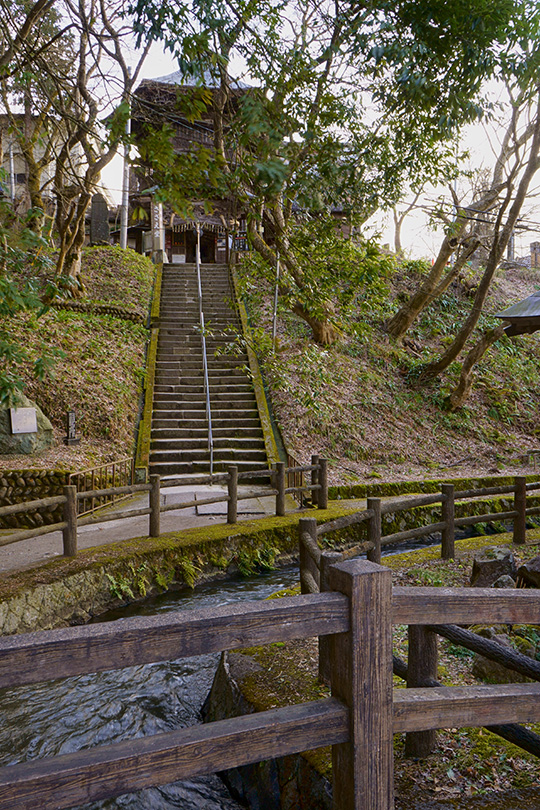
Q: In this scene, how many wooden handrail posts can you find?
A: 13